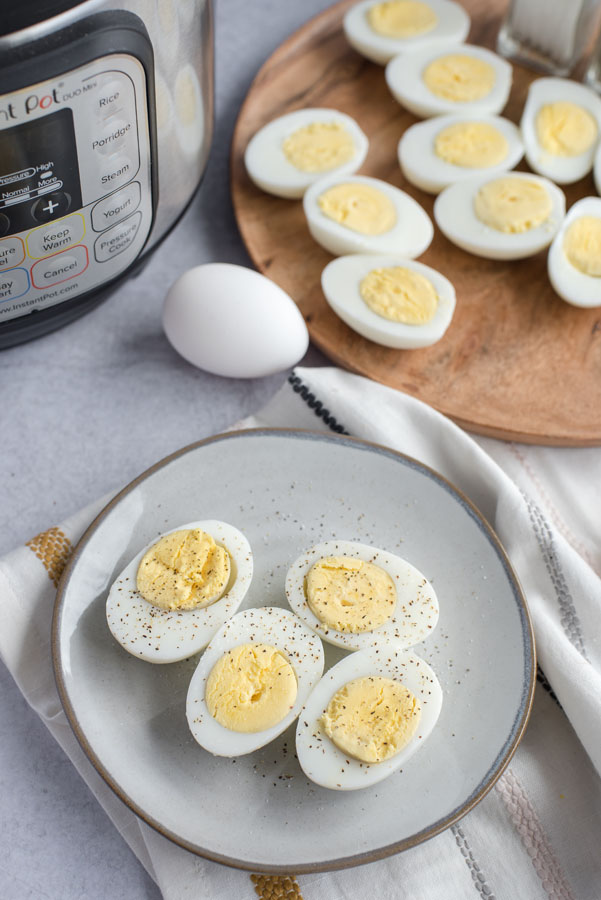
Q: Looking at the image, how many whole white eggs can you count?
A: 1